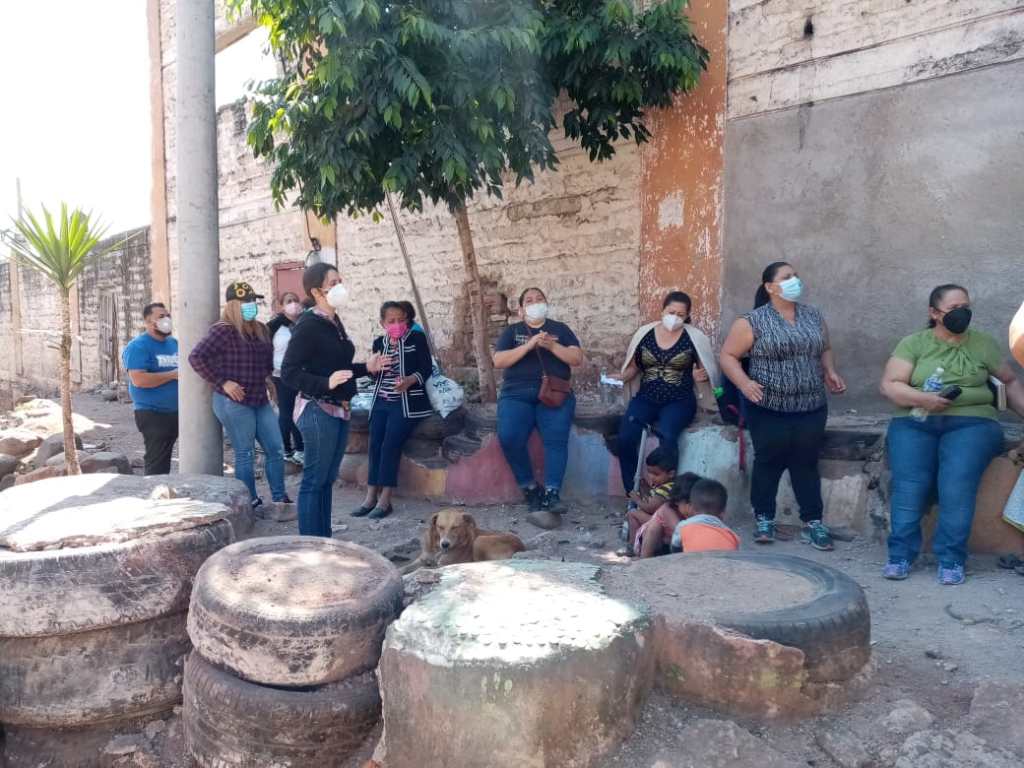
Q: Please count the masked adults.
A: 9